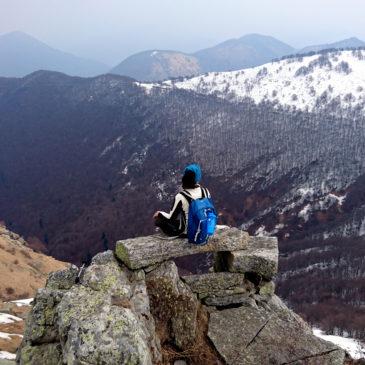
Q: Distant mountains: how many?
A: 4